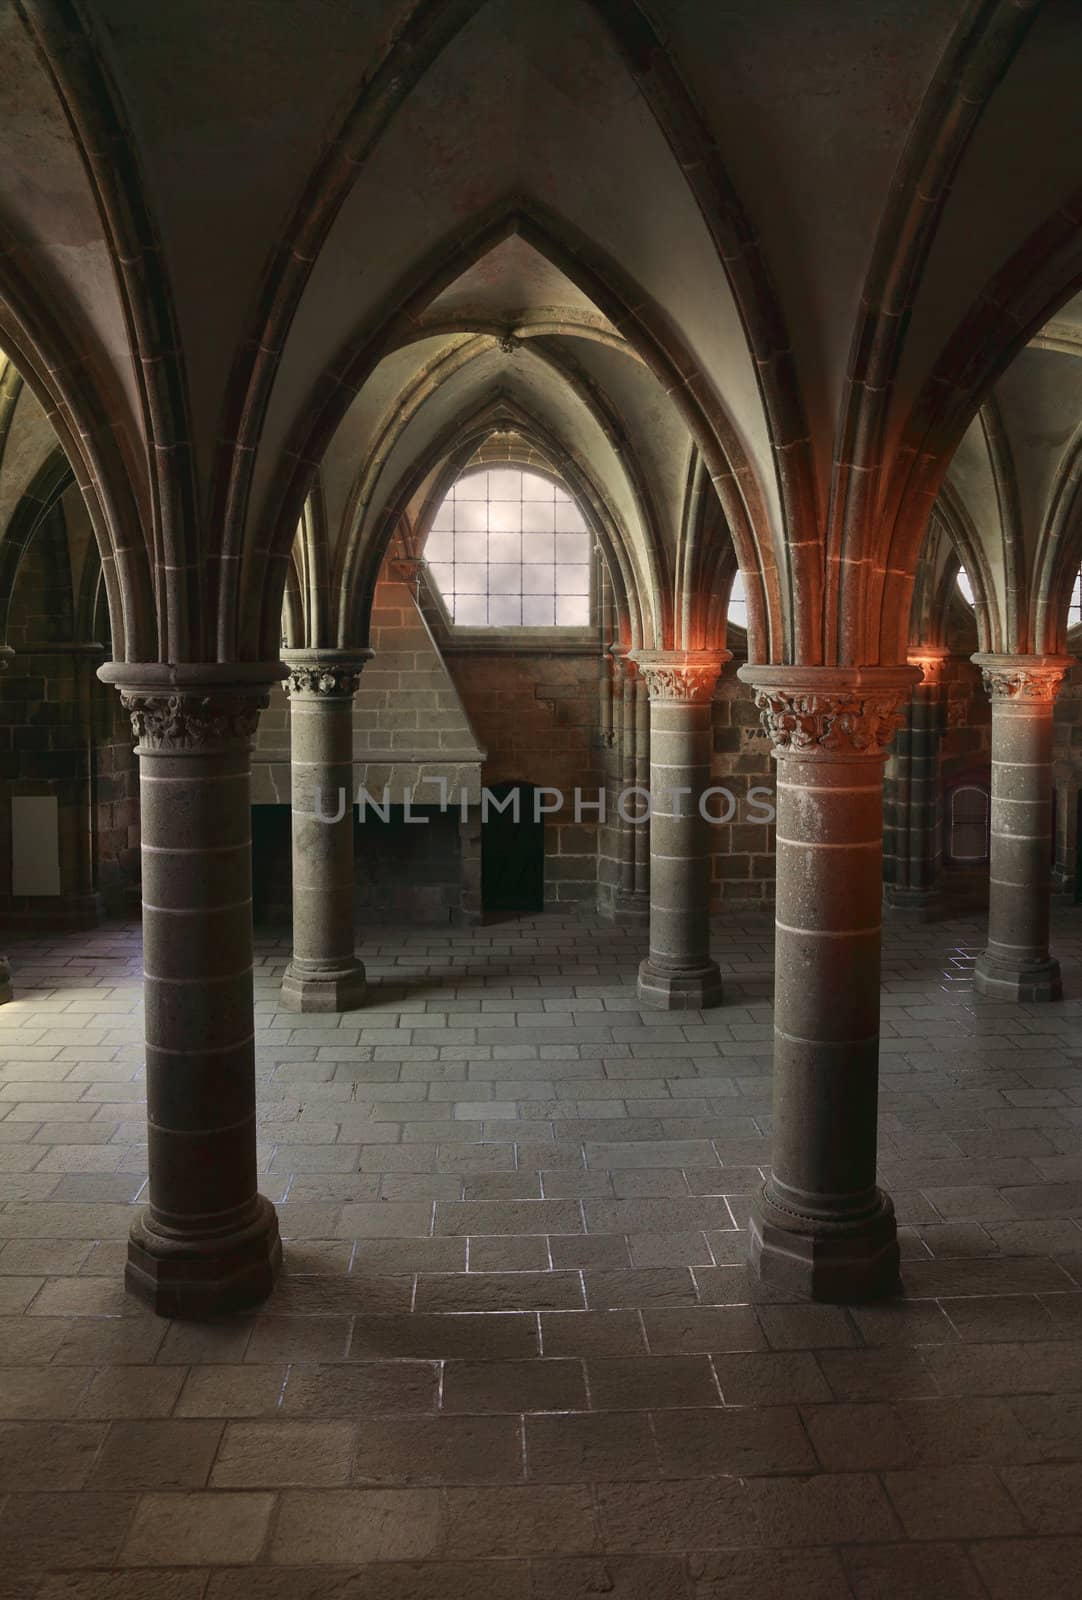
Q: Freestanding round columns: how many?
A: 5